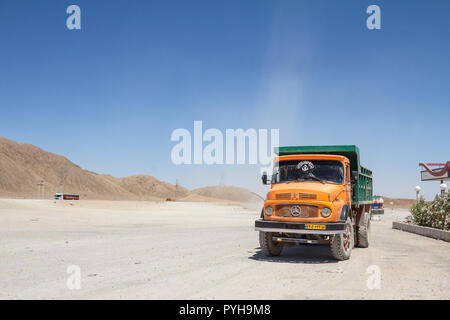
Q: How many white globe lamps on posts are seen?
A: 2